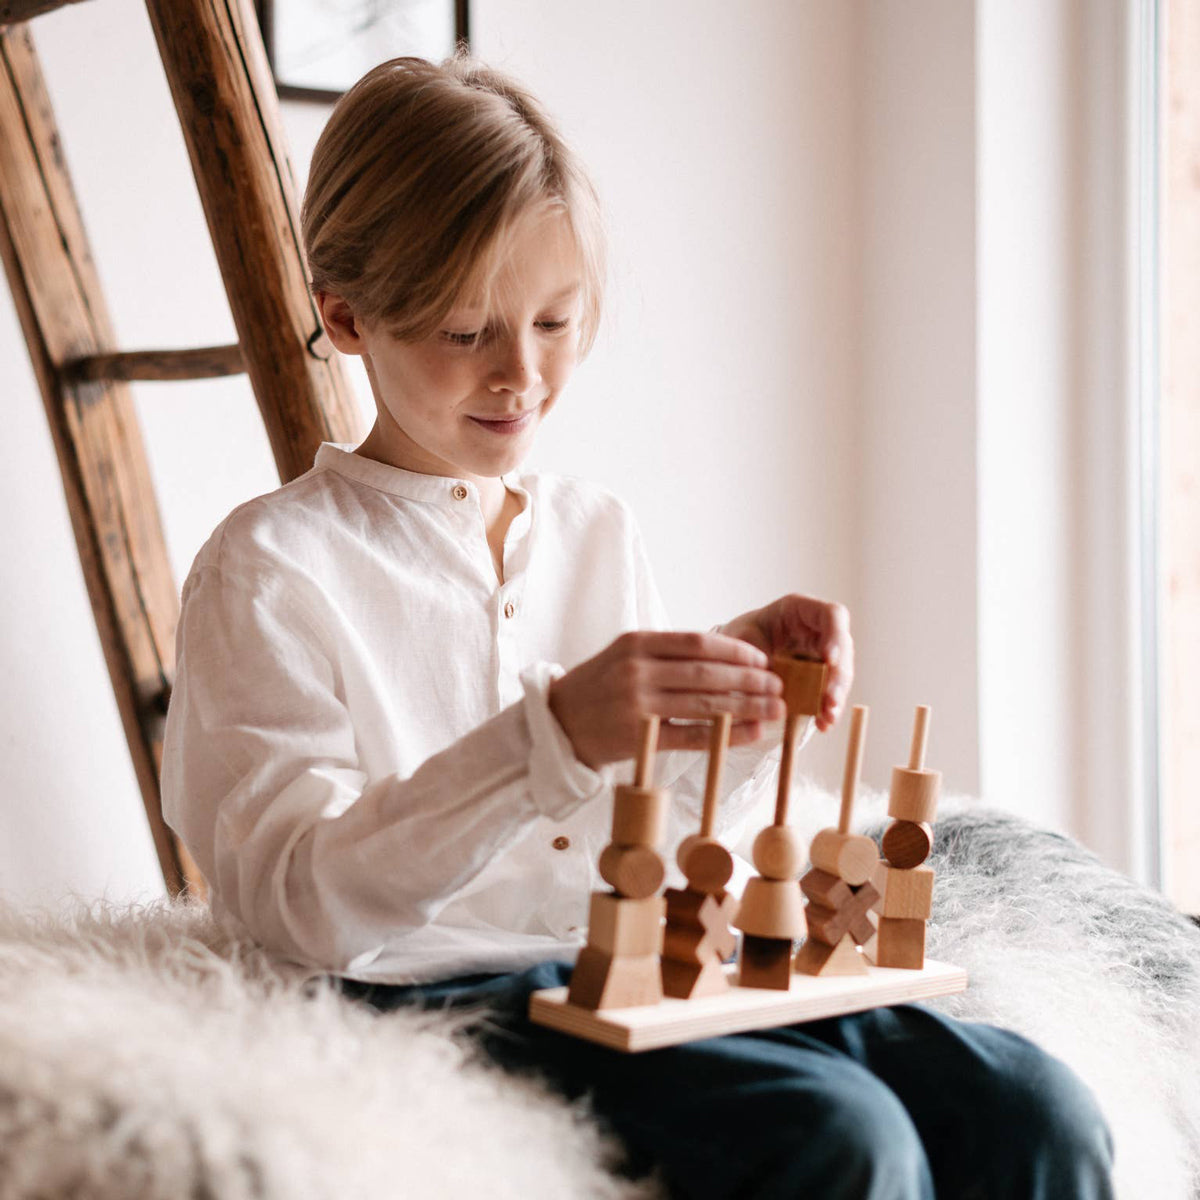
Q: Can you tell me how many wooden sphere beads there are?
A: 1